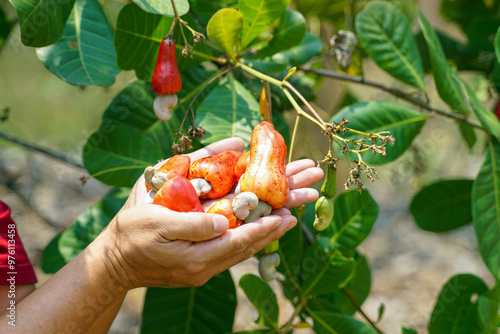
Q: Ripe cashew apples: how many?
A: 7